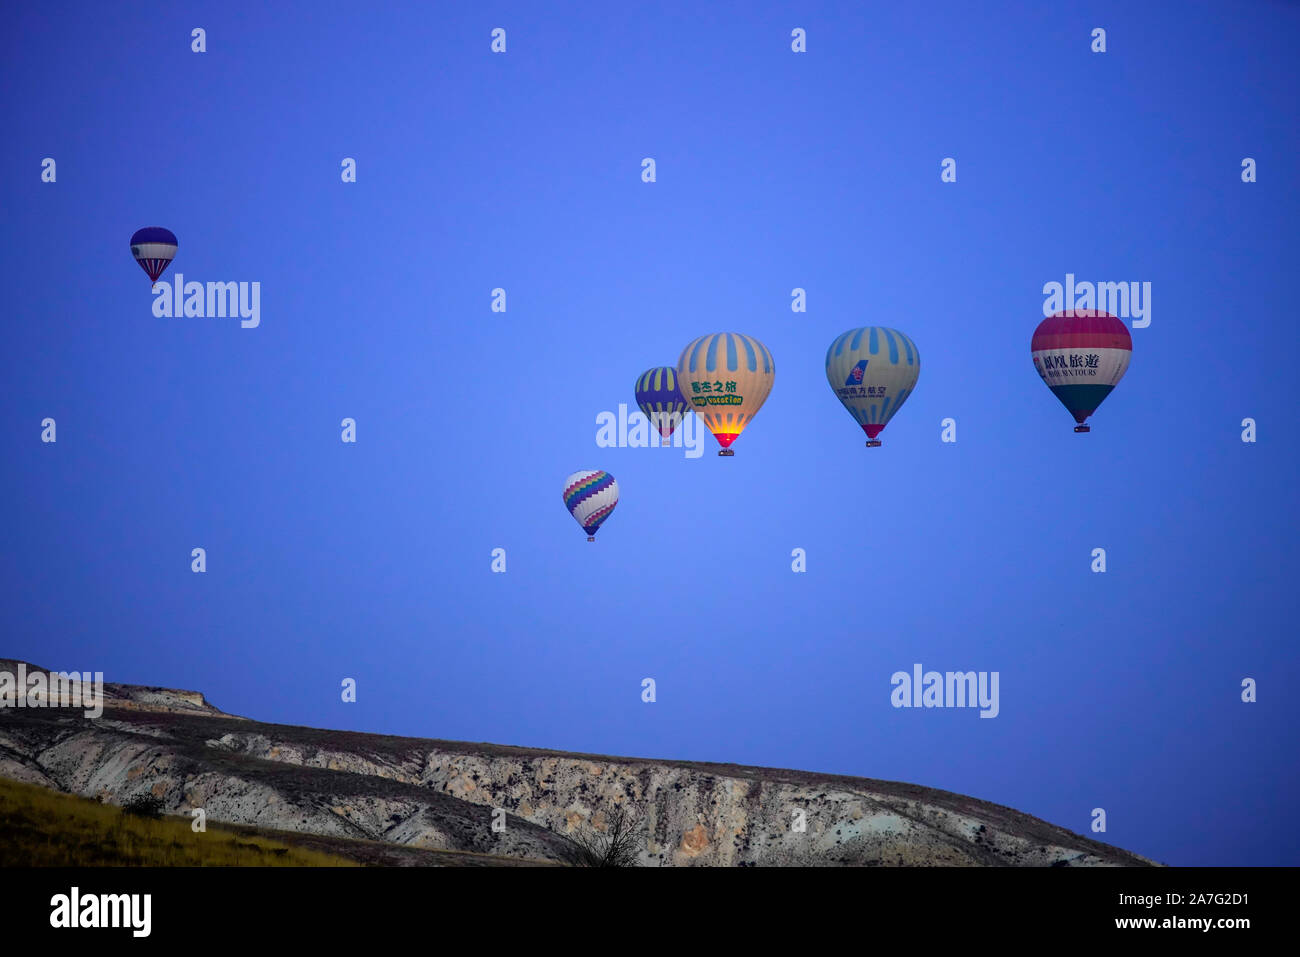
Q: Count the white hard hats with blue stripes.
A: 0